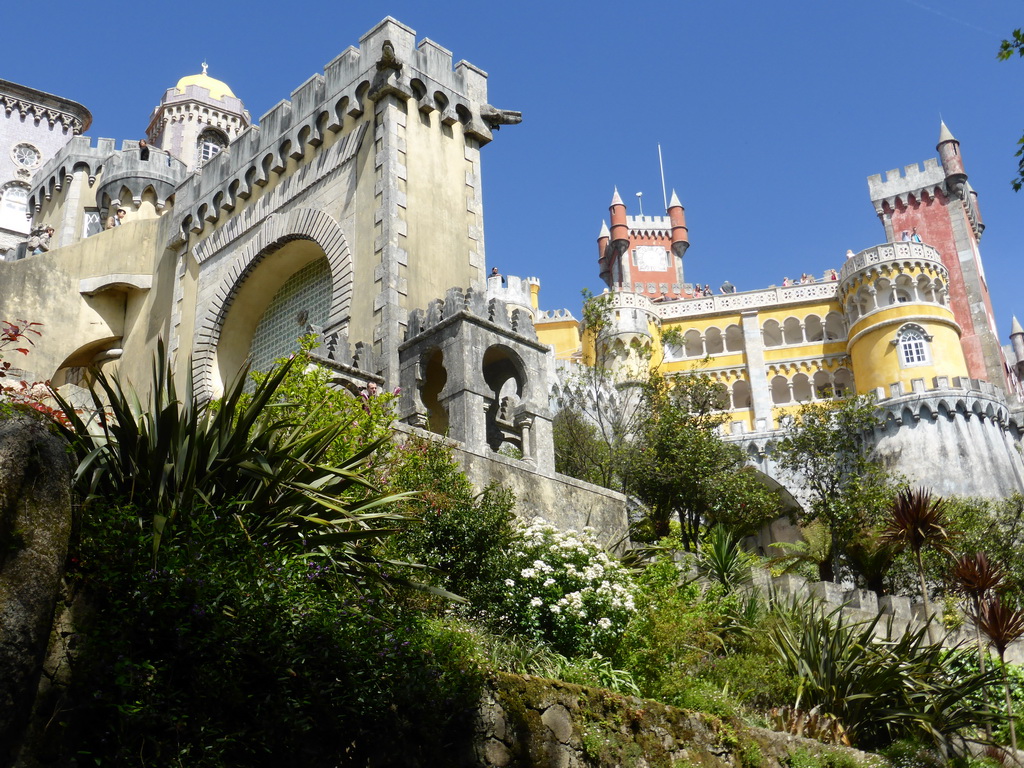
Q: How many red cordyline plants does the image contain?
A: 3